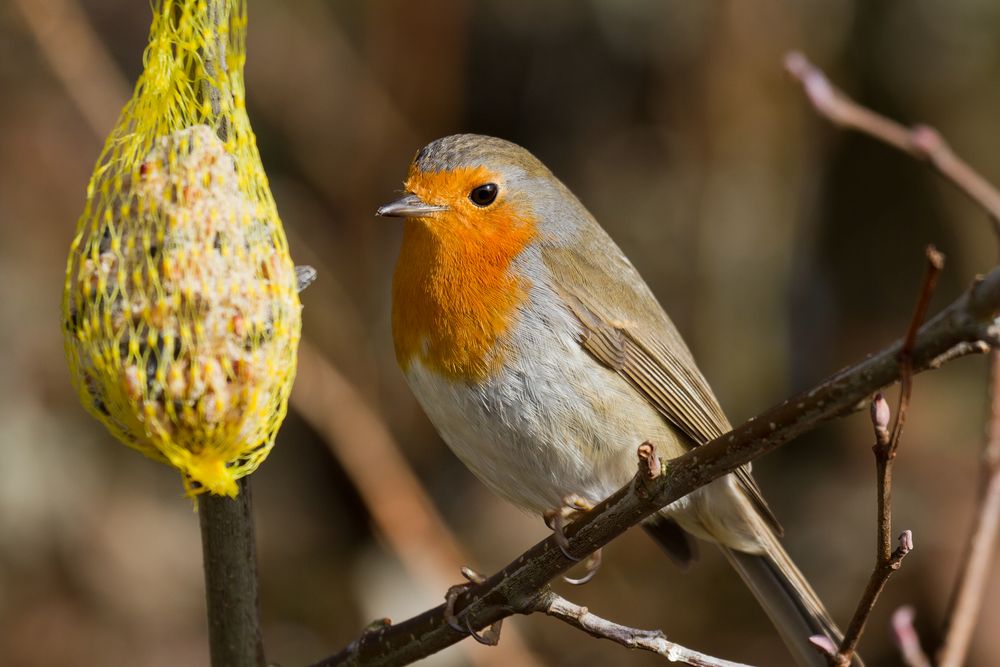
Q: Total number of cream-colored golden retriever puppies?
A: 0